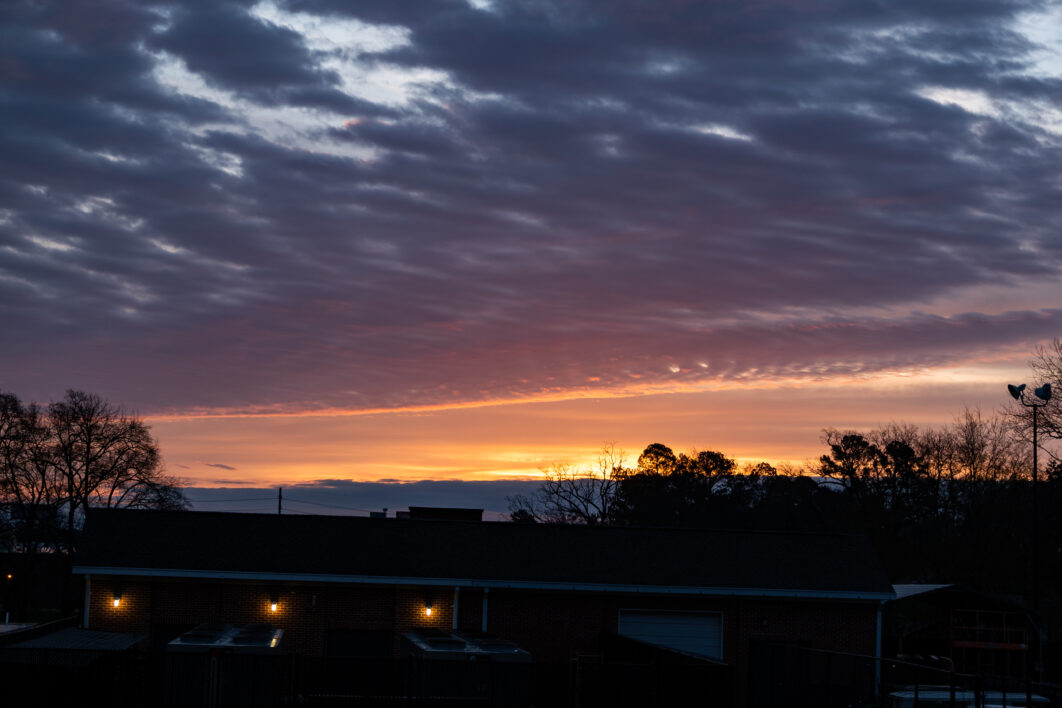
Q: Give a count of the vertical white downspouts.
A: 4